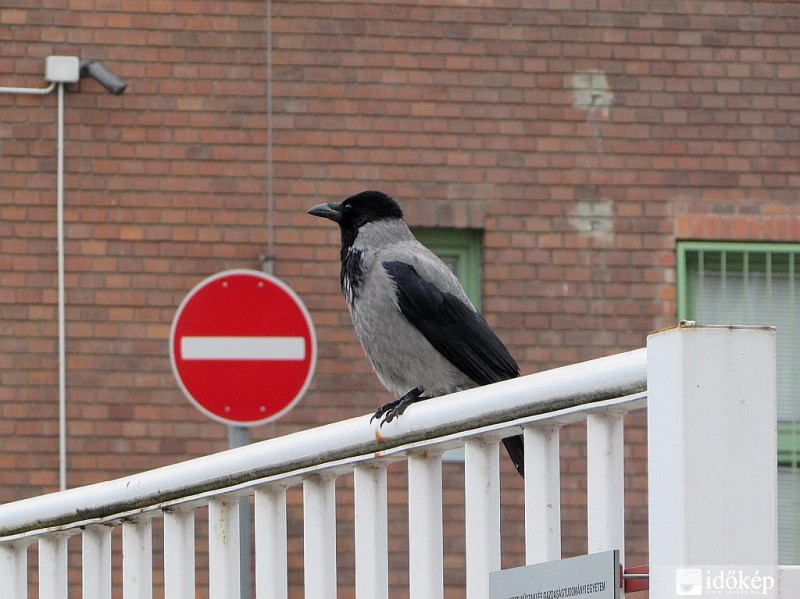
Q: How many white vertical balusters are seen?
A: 13